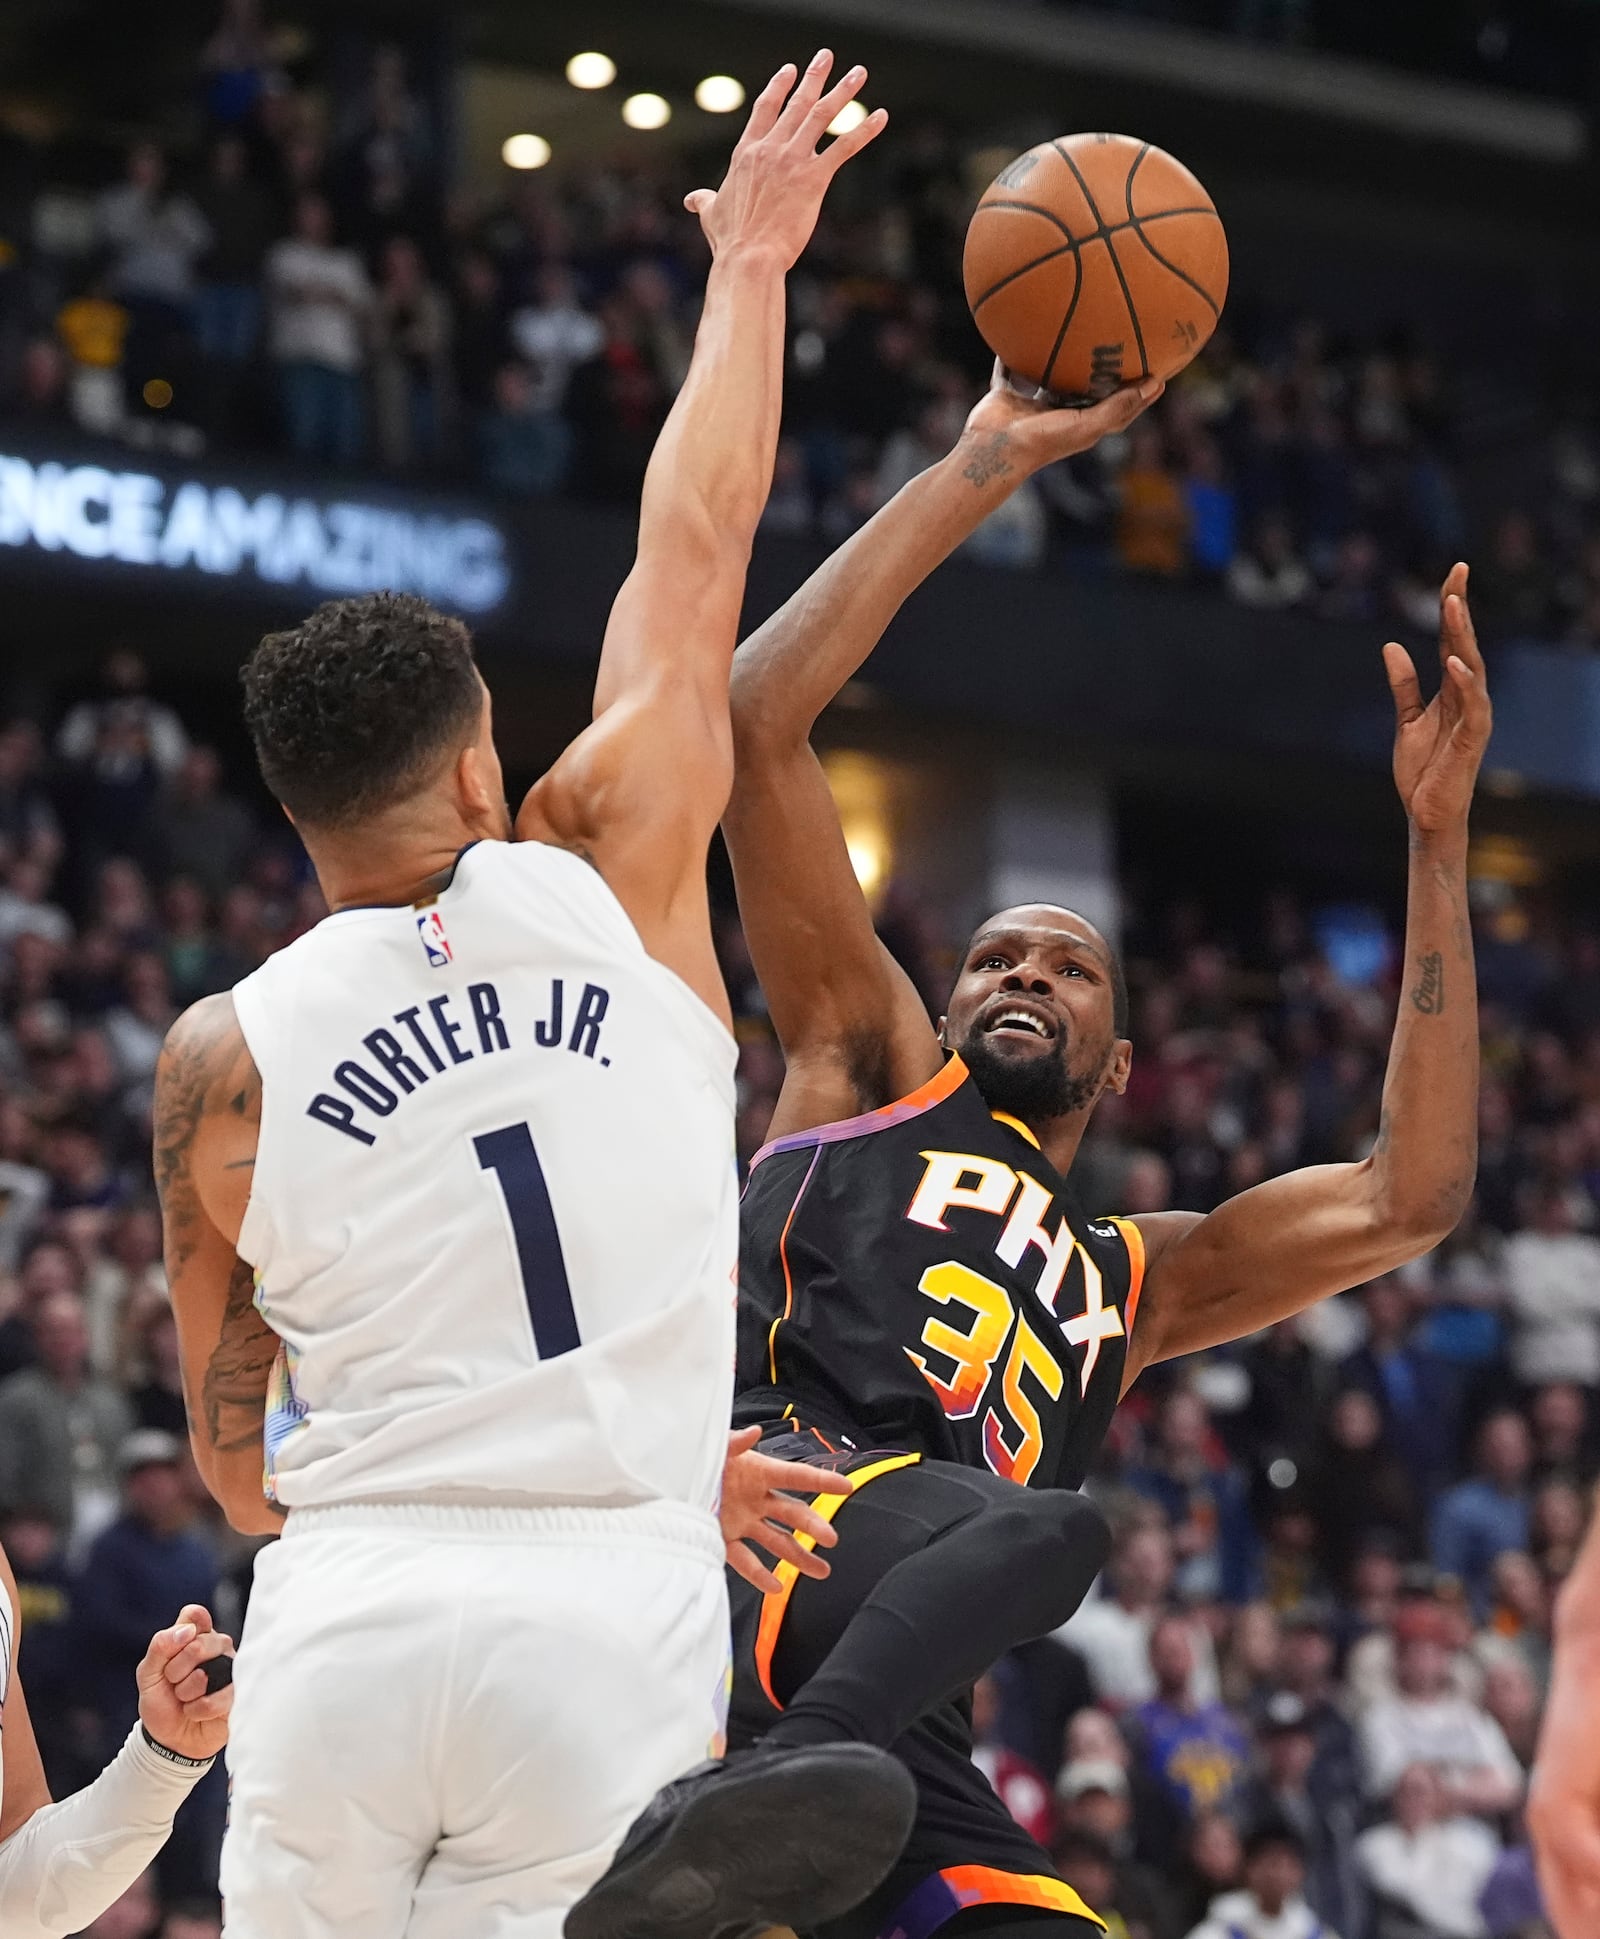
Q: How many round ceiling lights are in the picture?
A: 5